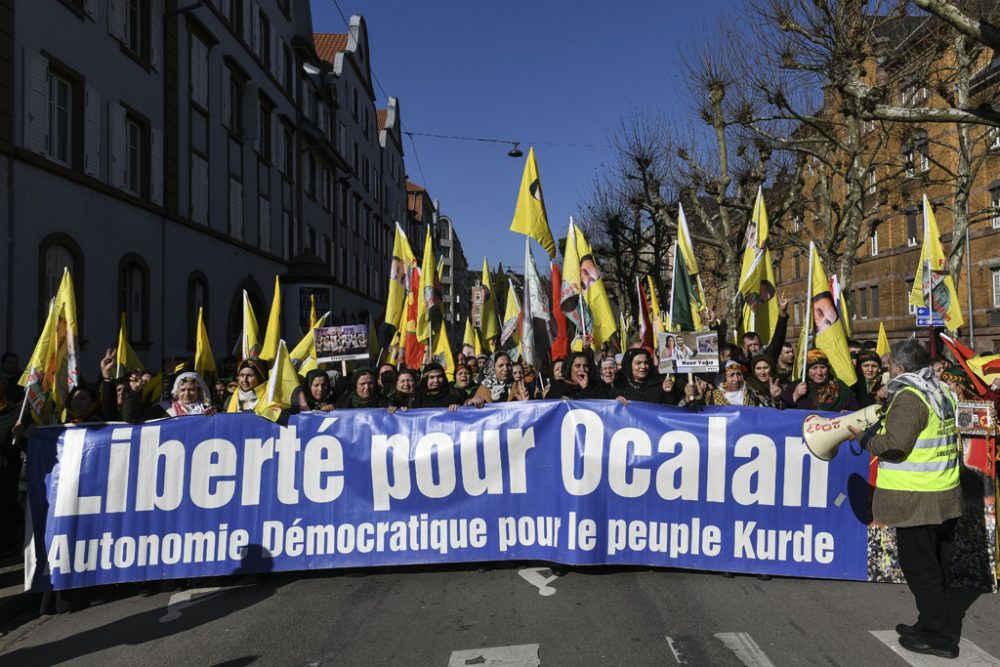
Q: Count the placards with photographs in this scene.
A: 2